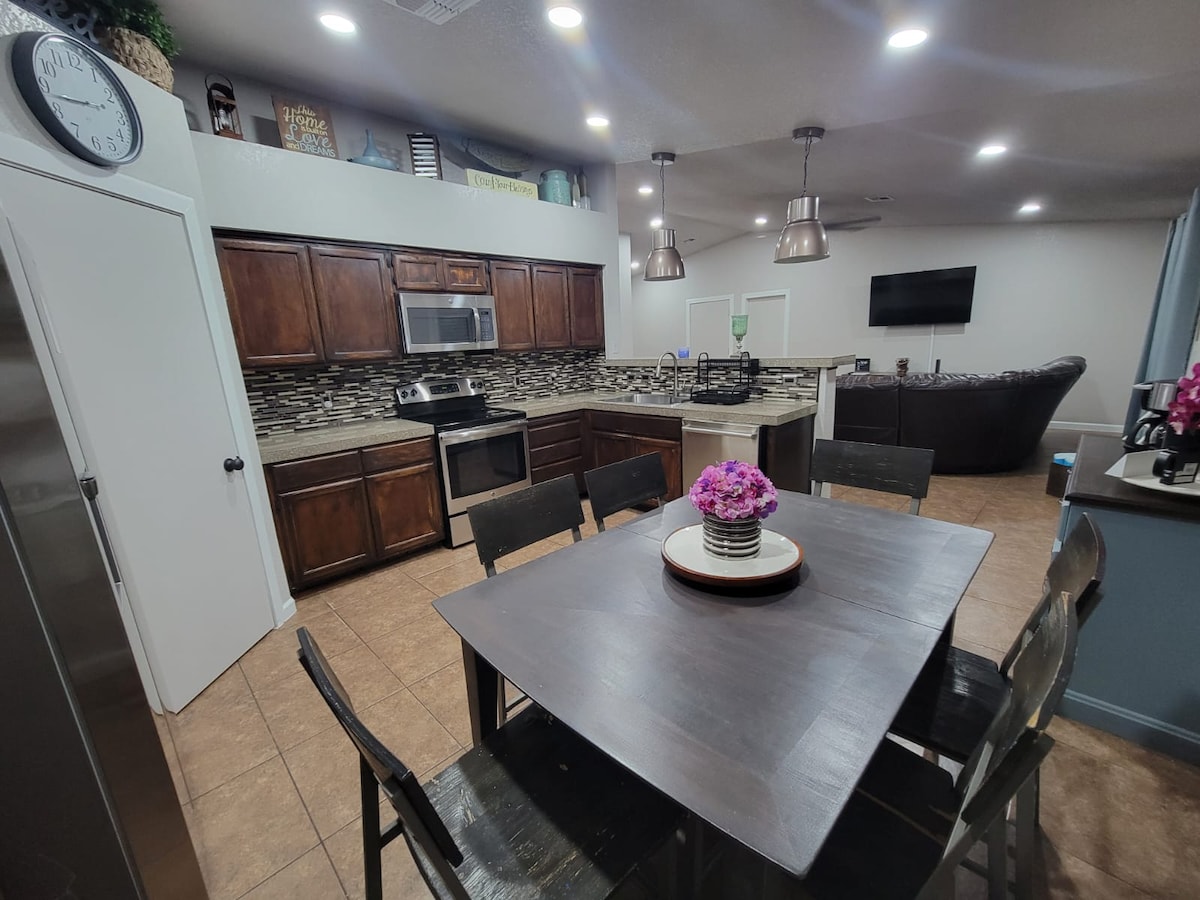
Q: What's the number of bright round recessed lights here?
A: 10